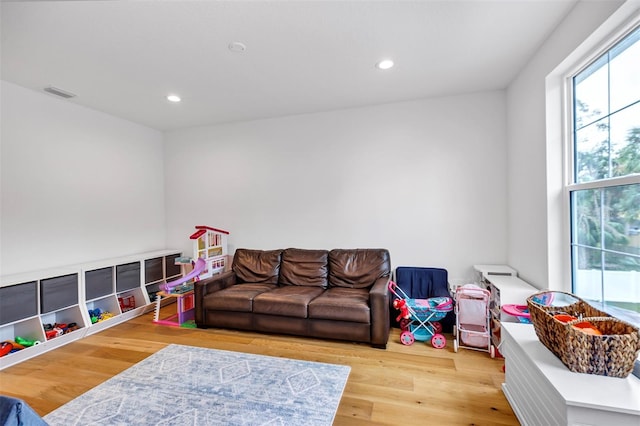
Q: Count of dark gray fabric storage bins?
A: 6